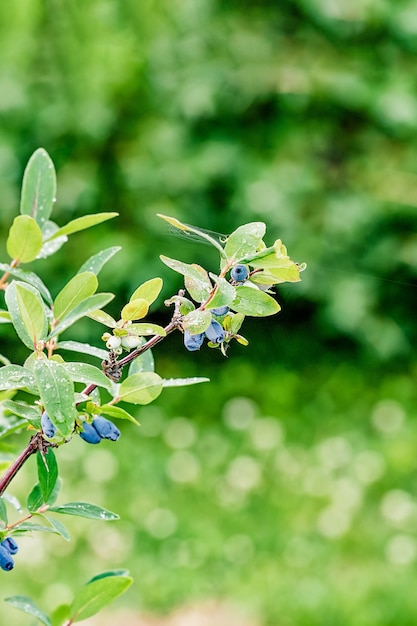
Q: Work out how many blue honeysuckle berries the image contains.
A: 9